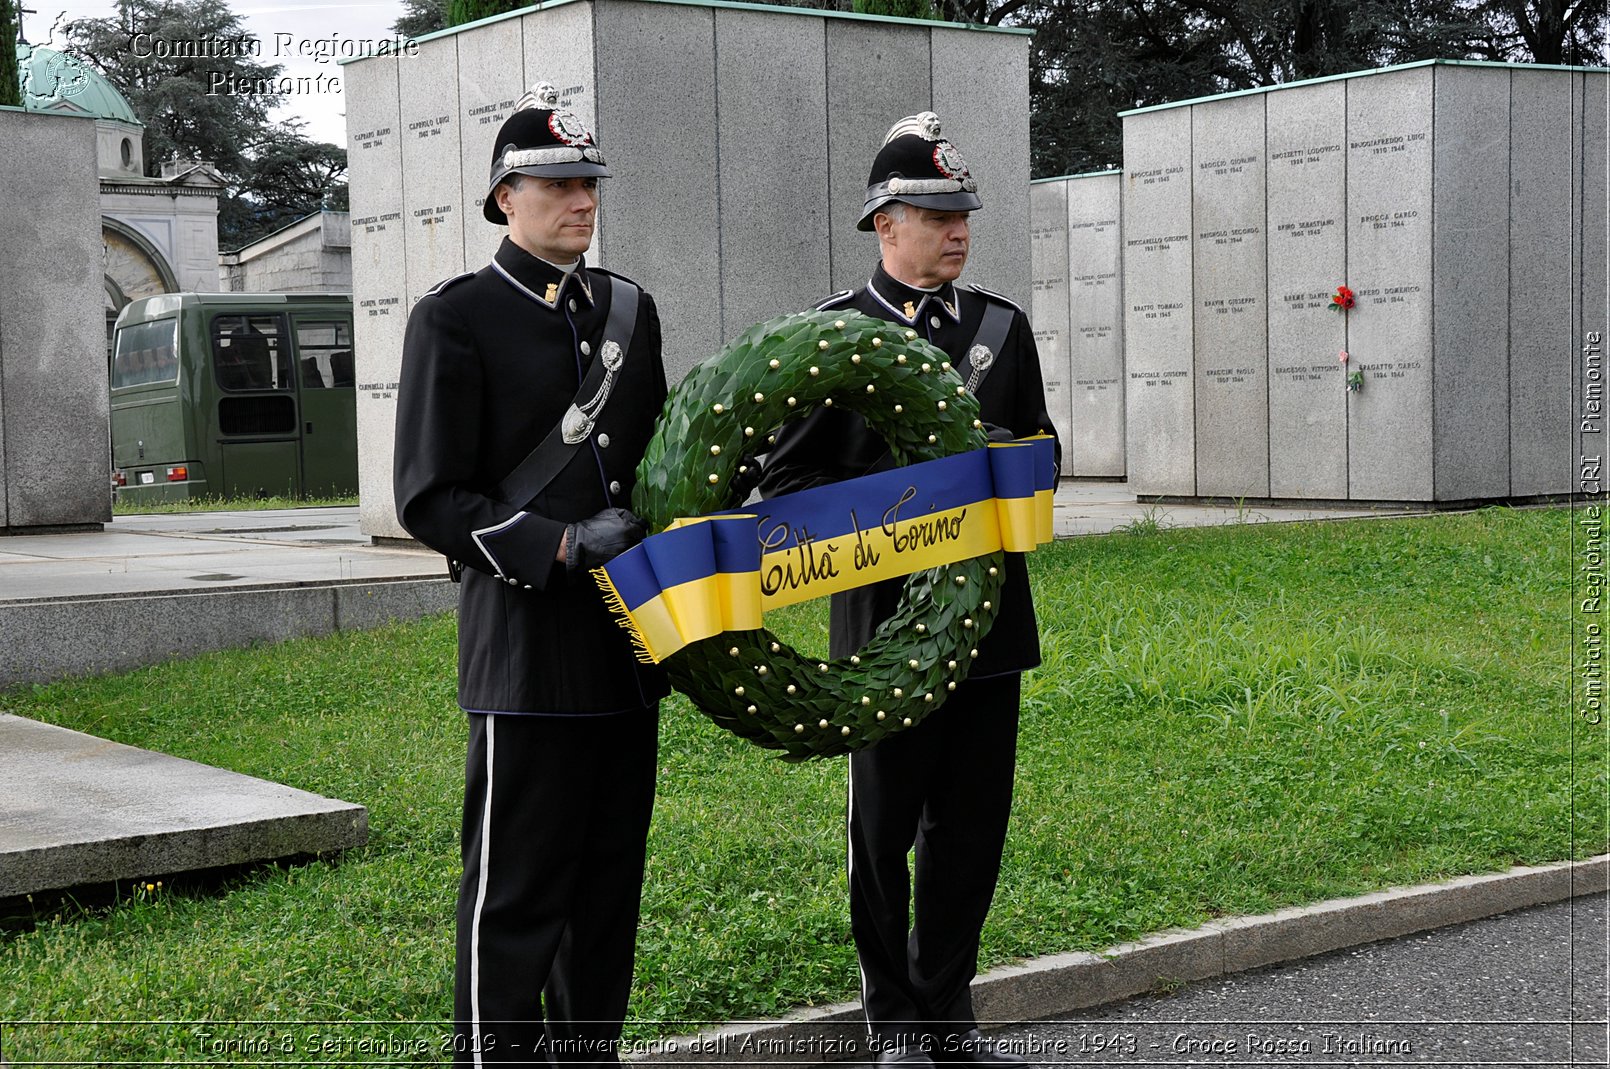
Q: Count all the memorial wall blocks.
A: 4